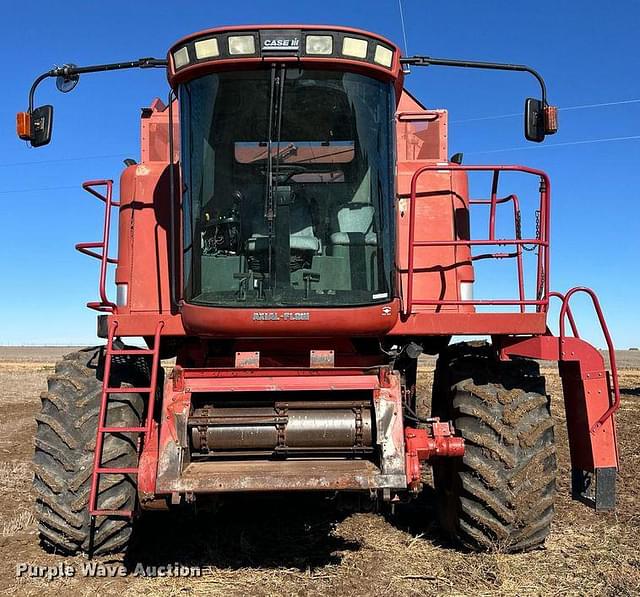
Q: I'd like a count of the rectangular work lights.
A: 6